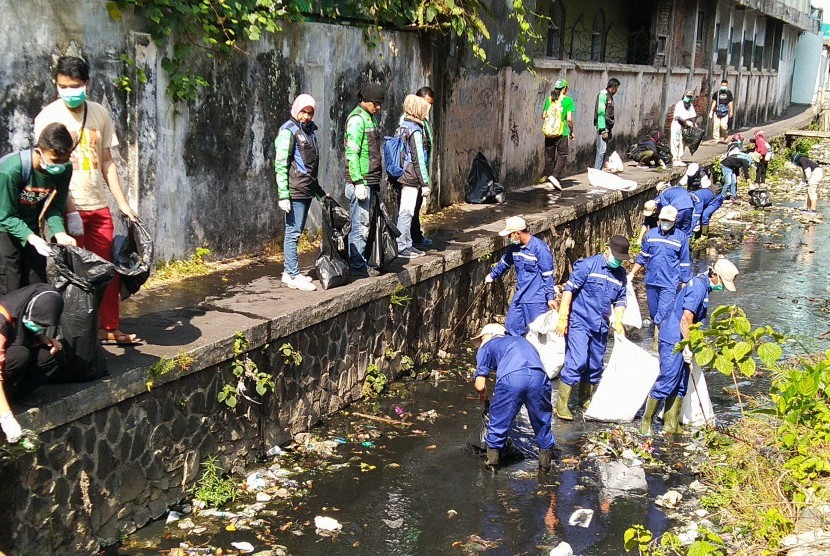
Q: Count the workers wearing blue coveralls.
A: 7